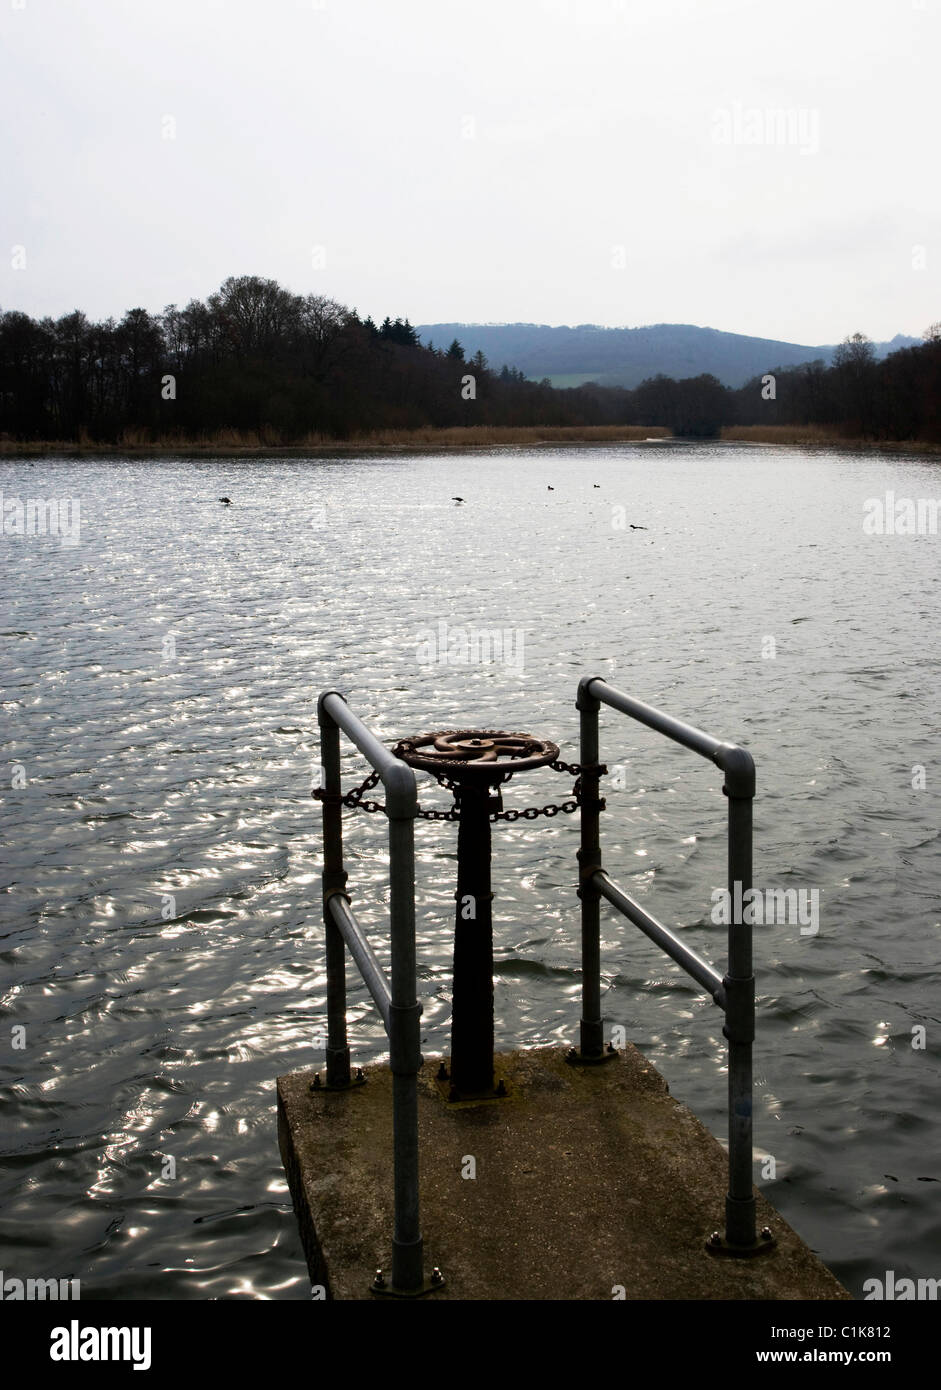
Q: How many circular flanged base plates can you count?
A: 4